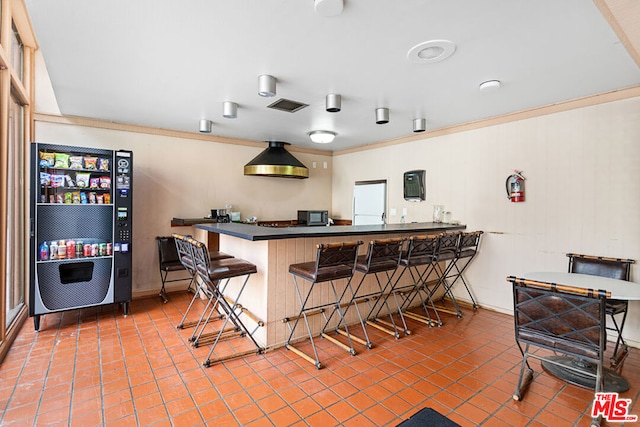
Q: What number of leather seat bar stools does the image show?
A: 7